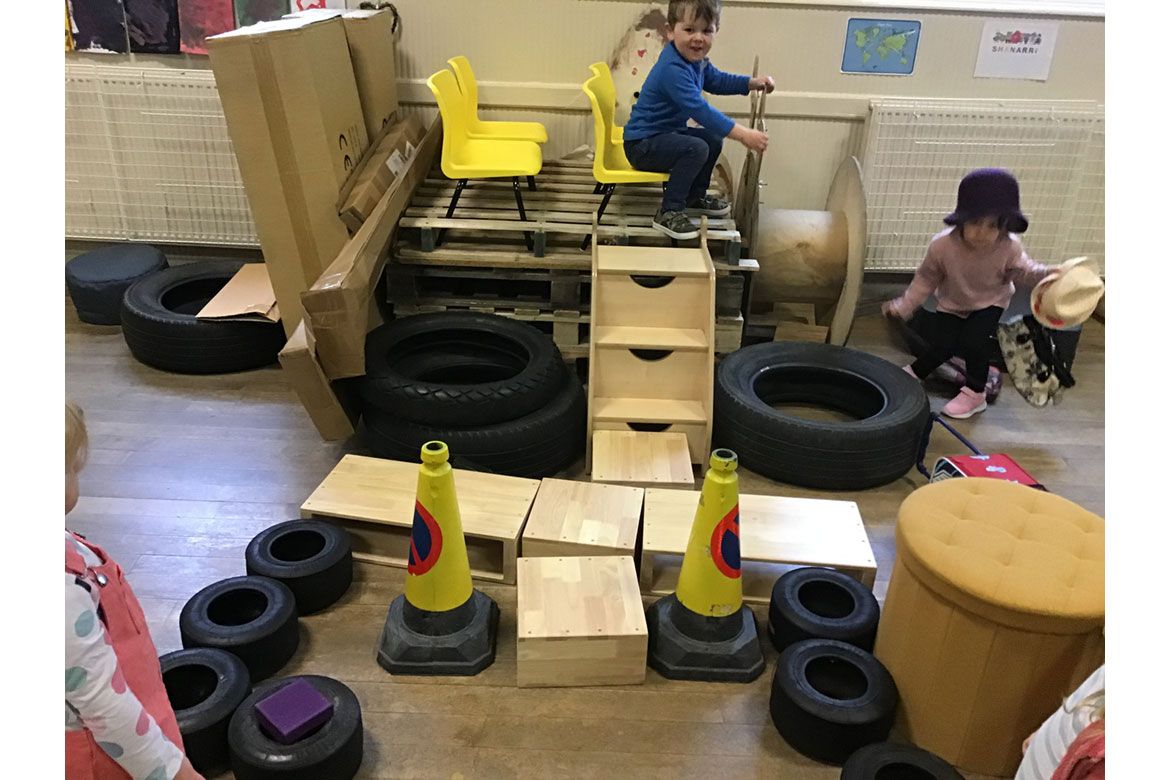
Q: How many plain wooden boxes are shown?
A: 5